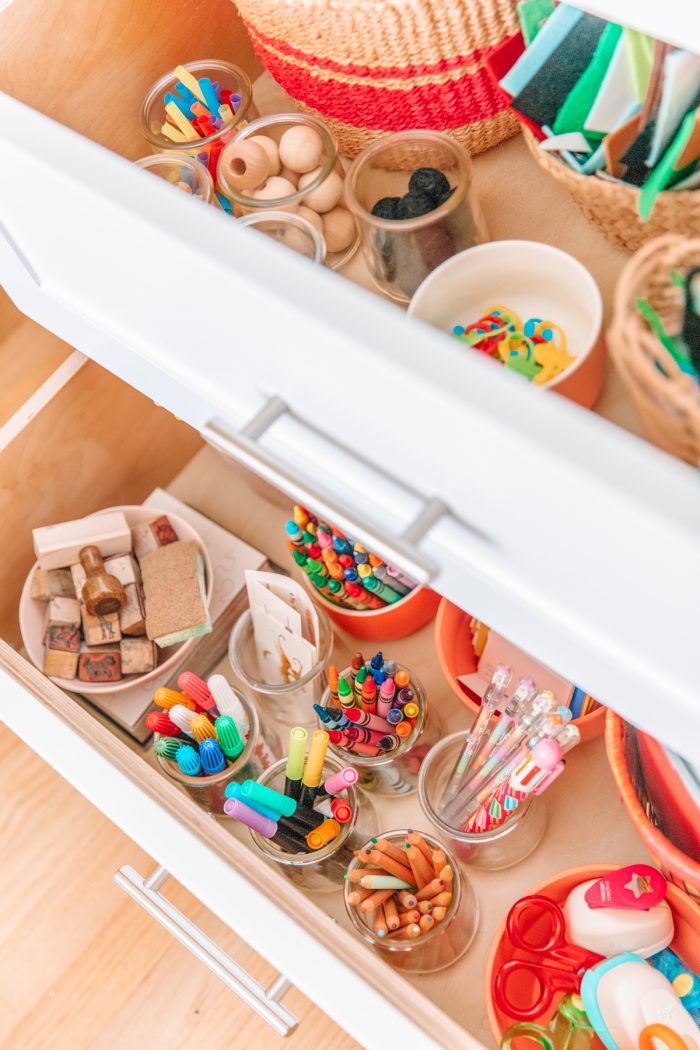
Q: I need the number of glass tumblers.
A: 11